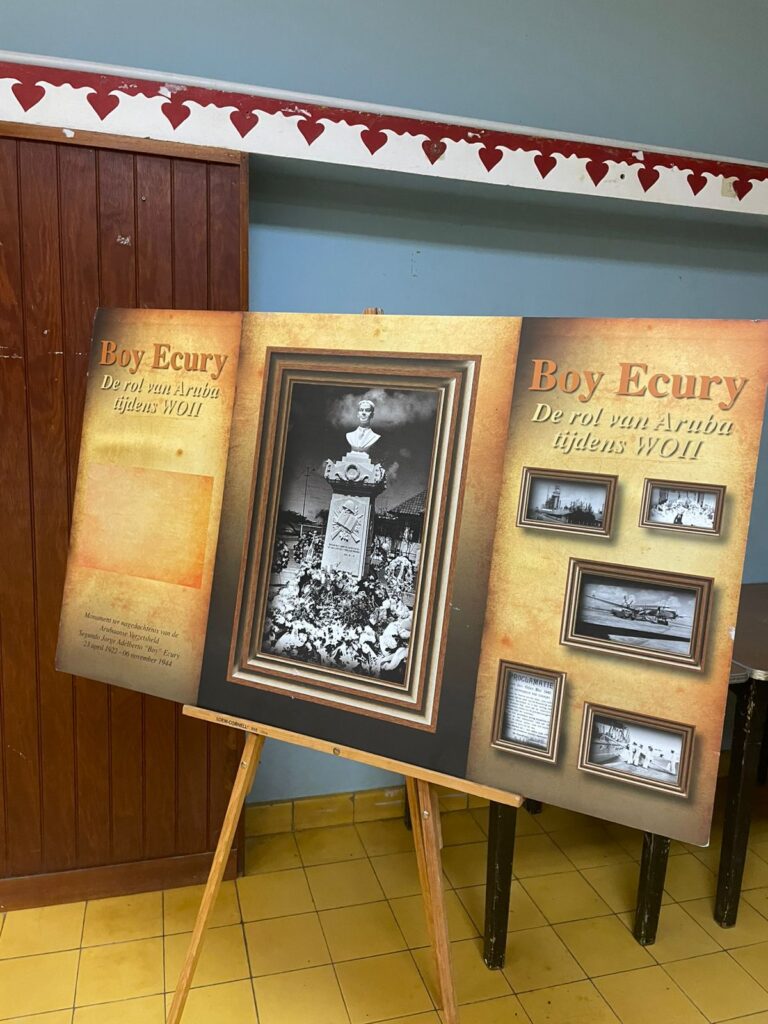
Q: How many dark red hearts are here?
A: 13